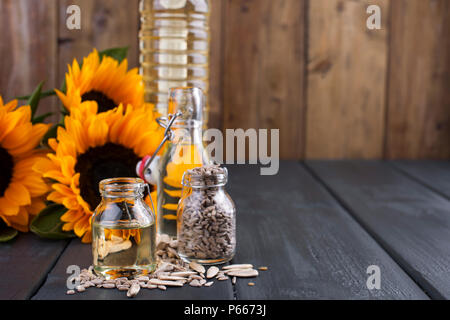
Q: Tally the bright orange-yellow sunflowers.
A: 3